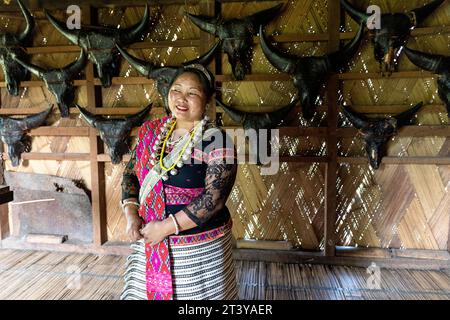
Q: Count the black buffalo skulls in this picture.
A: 12